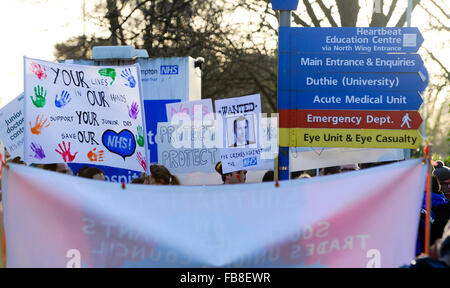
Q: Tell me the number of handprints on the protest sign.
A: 12